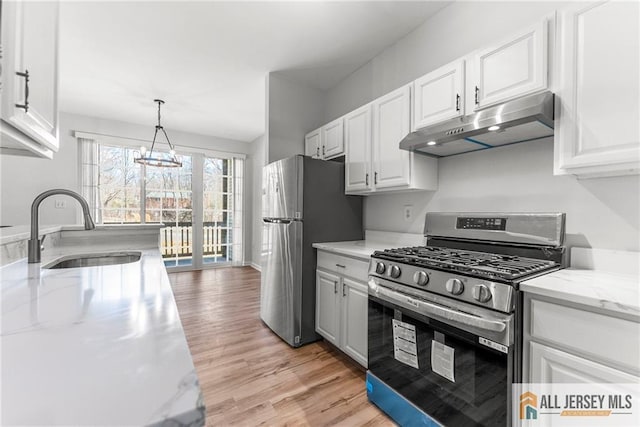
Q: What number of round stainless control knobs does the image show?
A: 5